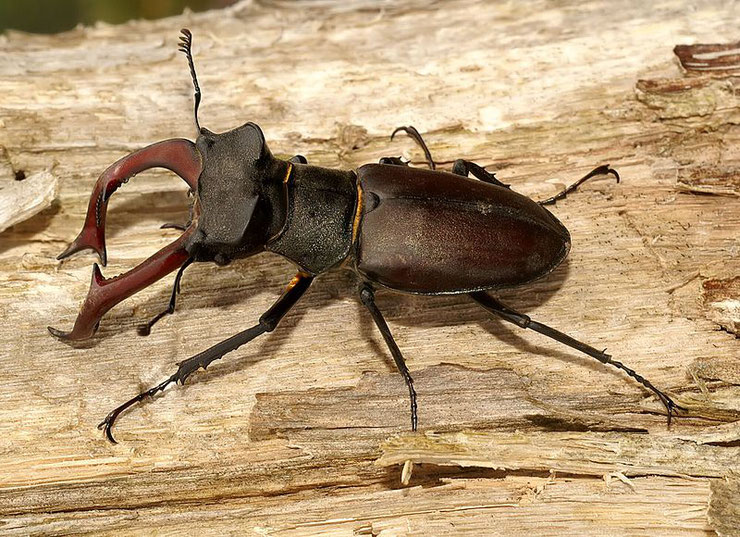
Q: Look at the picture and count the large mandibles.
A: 2